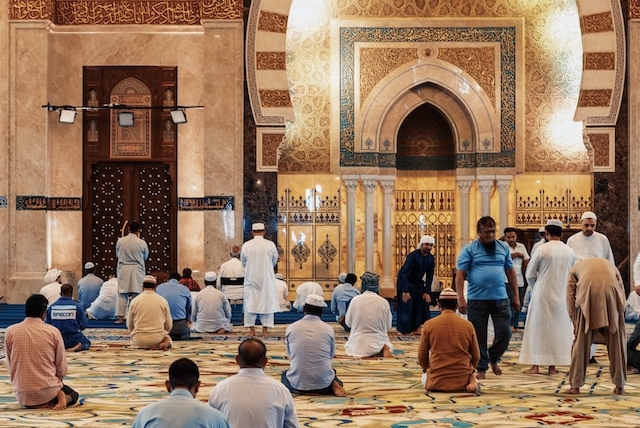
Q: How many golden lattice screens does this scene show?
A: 3